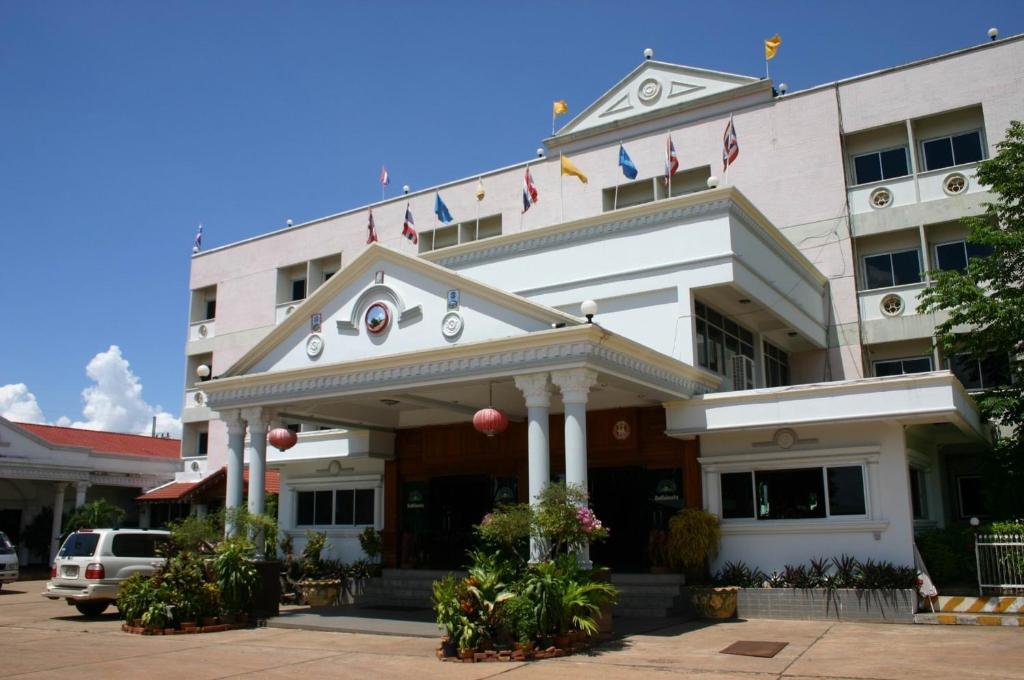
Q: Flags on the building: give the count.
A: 13